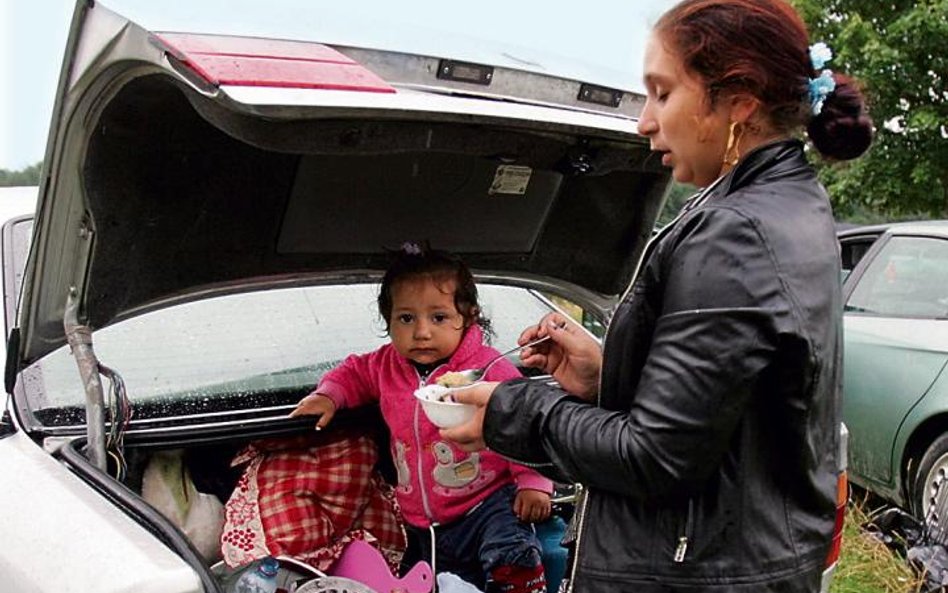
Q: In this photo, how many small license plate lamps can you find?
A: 2